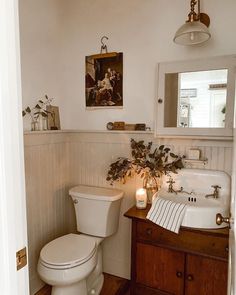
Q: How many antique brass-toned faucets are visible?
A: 2